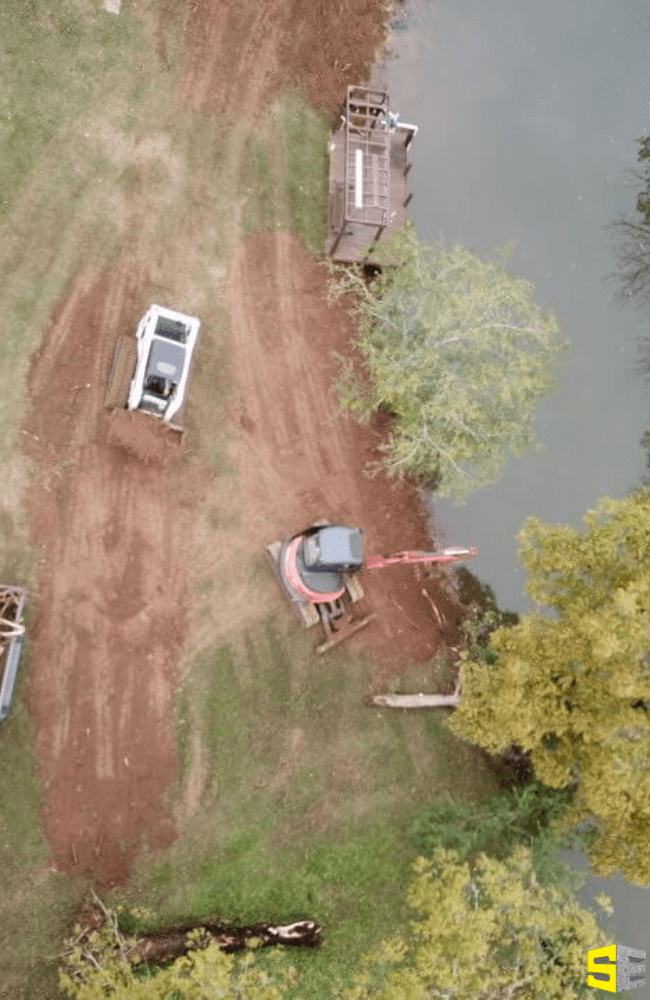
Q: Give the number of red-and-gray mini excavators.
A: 1